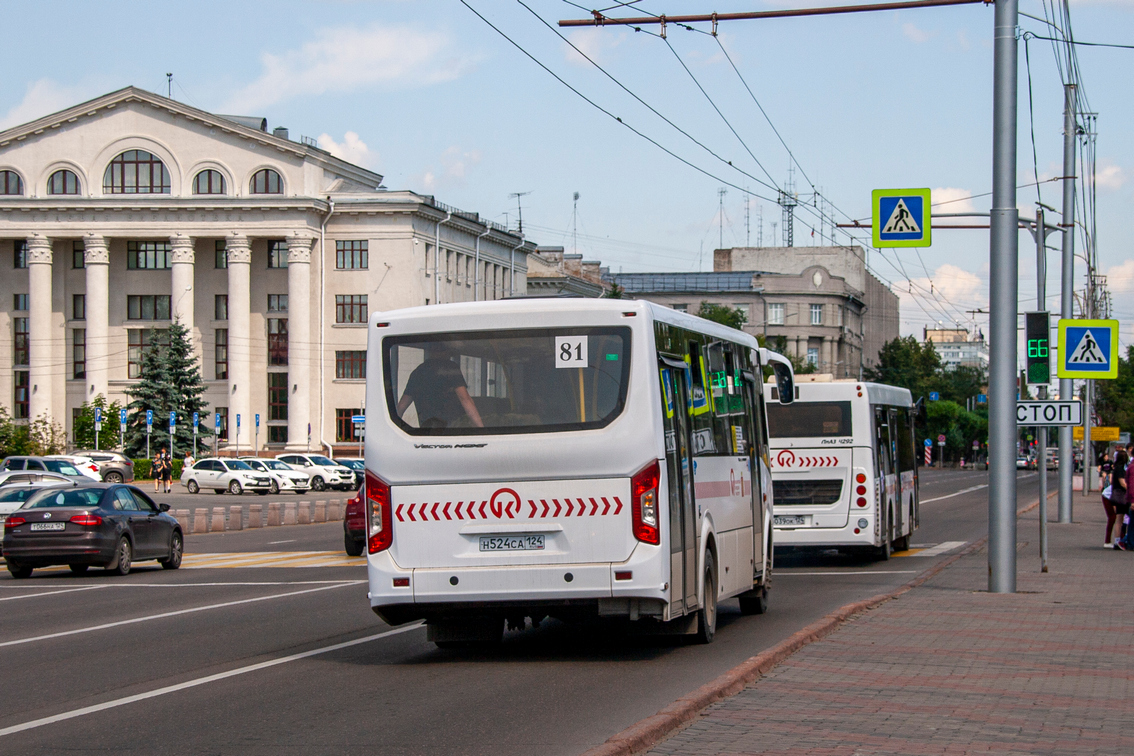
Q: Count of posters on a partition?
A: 0